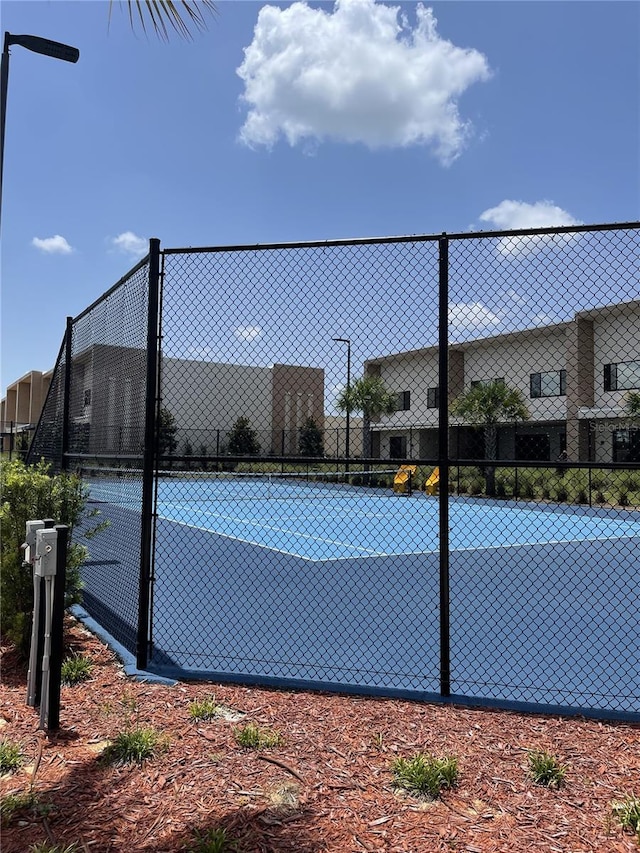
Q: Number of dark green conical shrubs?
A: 3